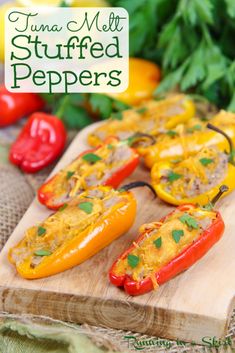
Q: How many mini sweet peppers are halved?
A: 6